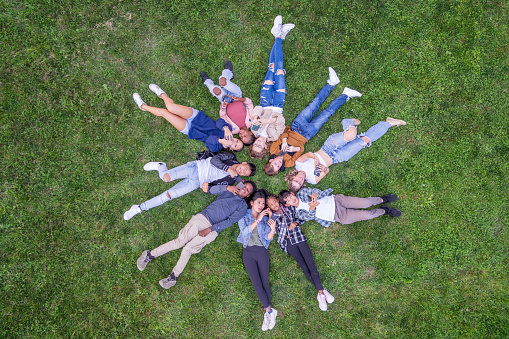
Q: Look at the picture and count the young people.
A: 10